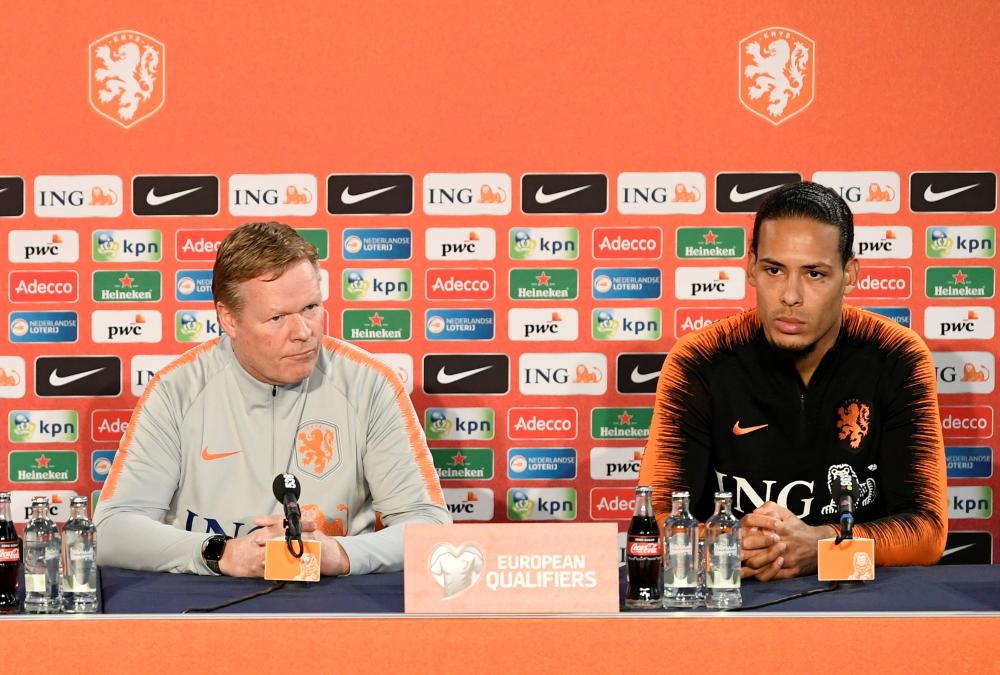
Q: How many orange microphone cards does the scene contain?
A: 2